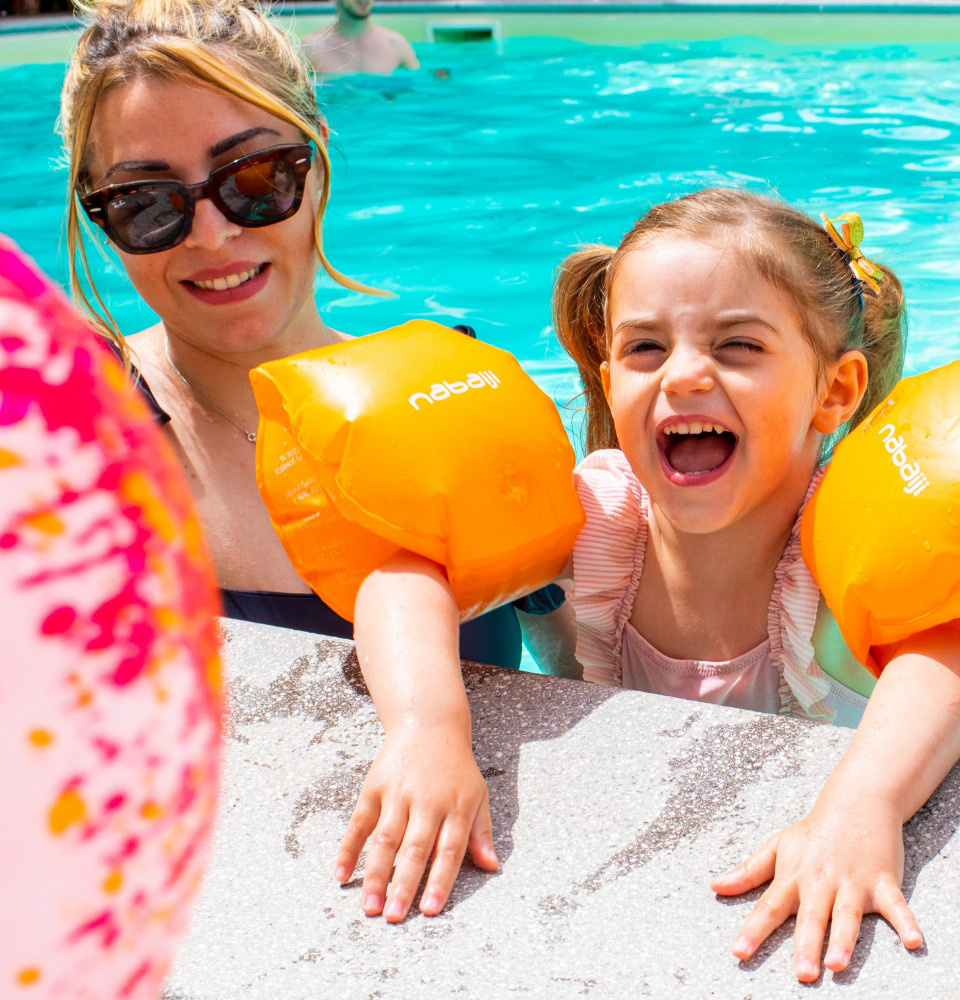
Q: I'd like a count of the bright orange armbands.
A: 2